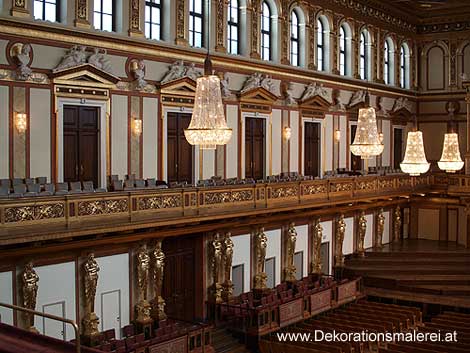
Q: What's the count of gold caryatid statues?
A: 13